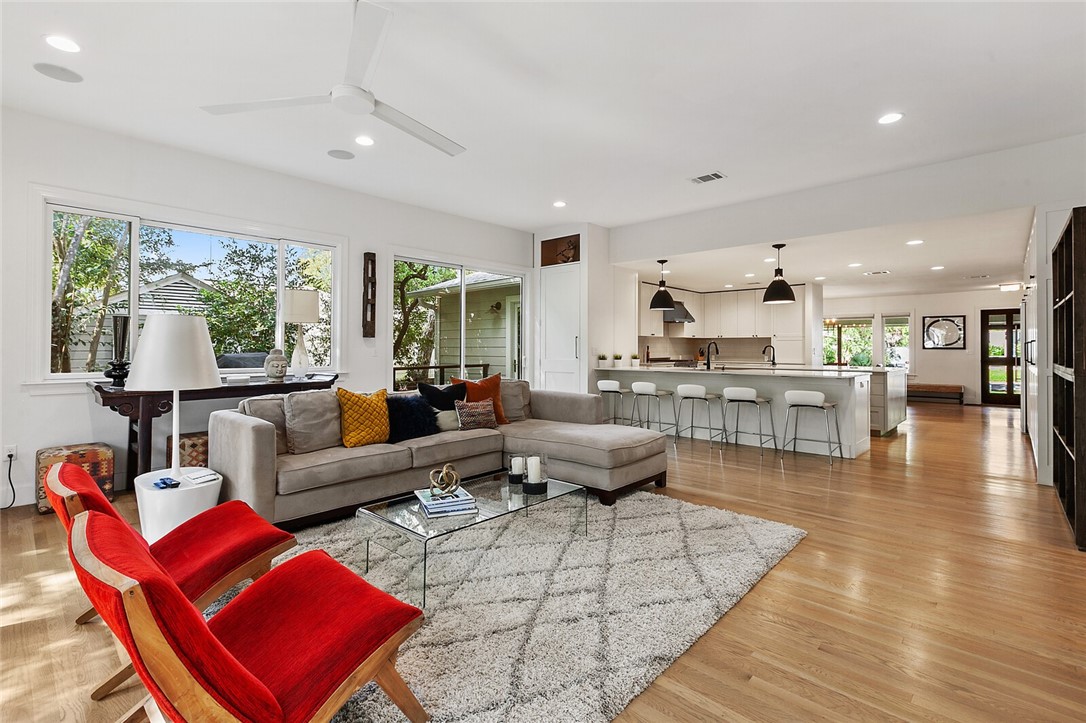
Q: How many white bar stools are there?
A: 5